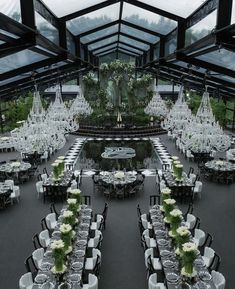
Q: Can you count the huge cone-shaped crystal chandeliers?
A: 6